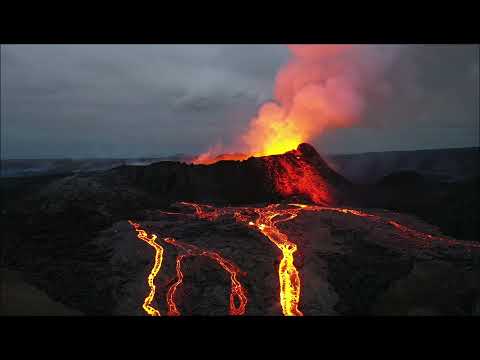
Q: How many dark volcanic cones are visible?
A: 1